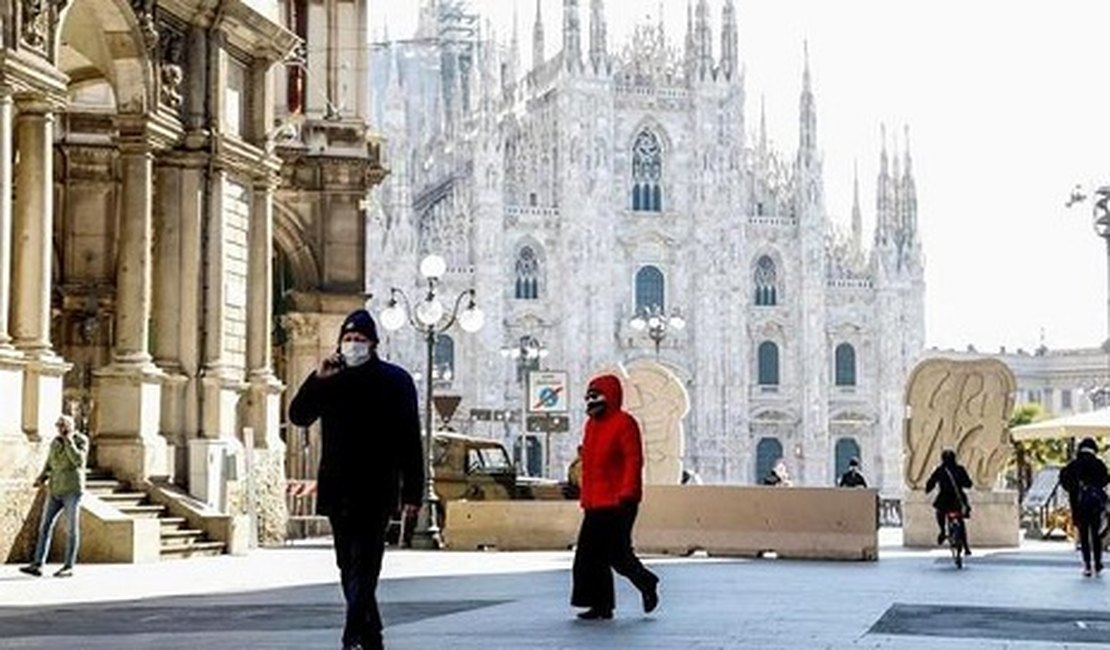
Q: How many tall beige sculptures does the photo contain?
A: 2